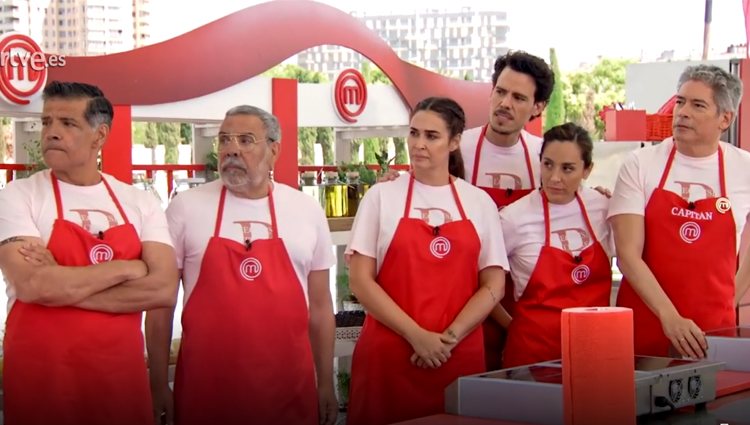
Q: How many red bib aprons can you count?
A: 6